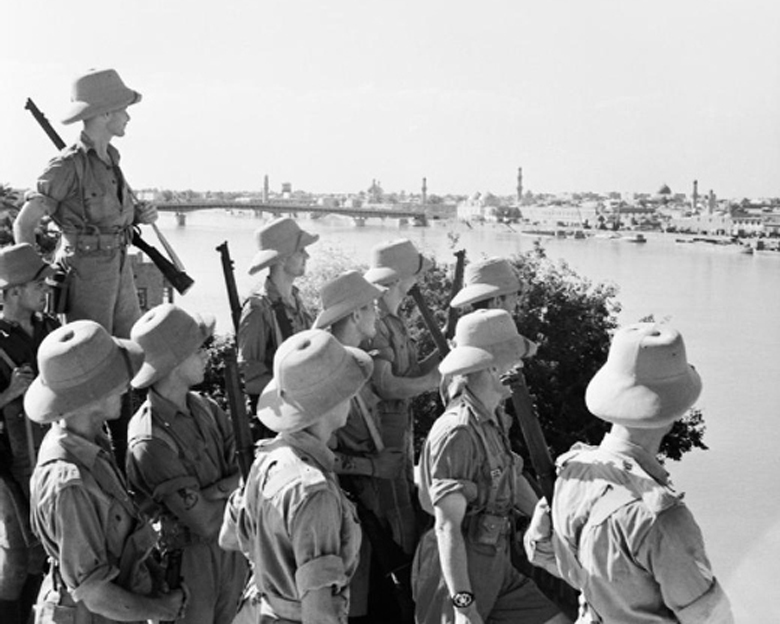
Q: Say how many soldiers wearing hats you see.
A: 11